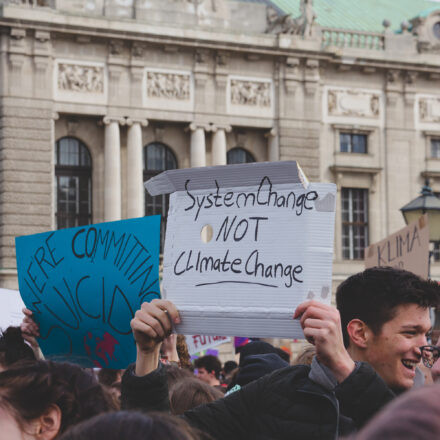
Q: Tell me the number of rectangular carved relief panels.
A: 5